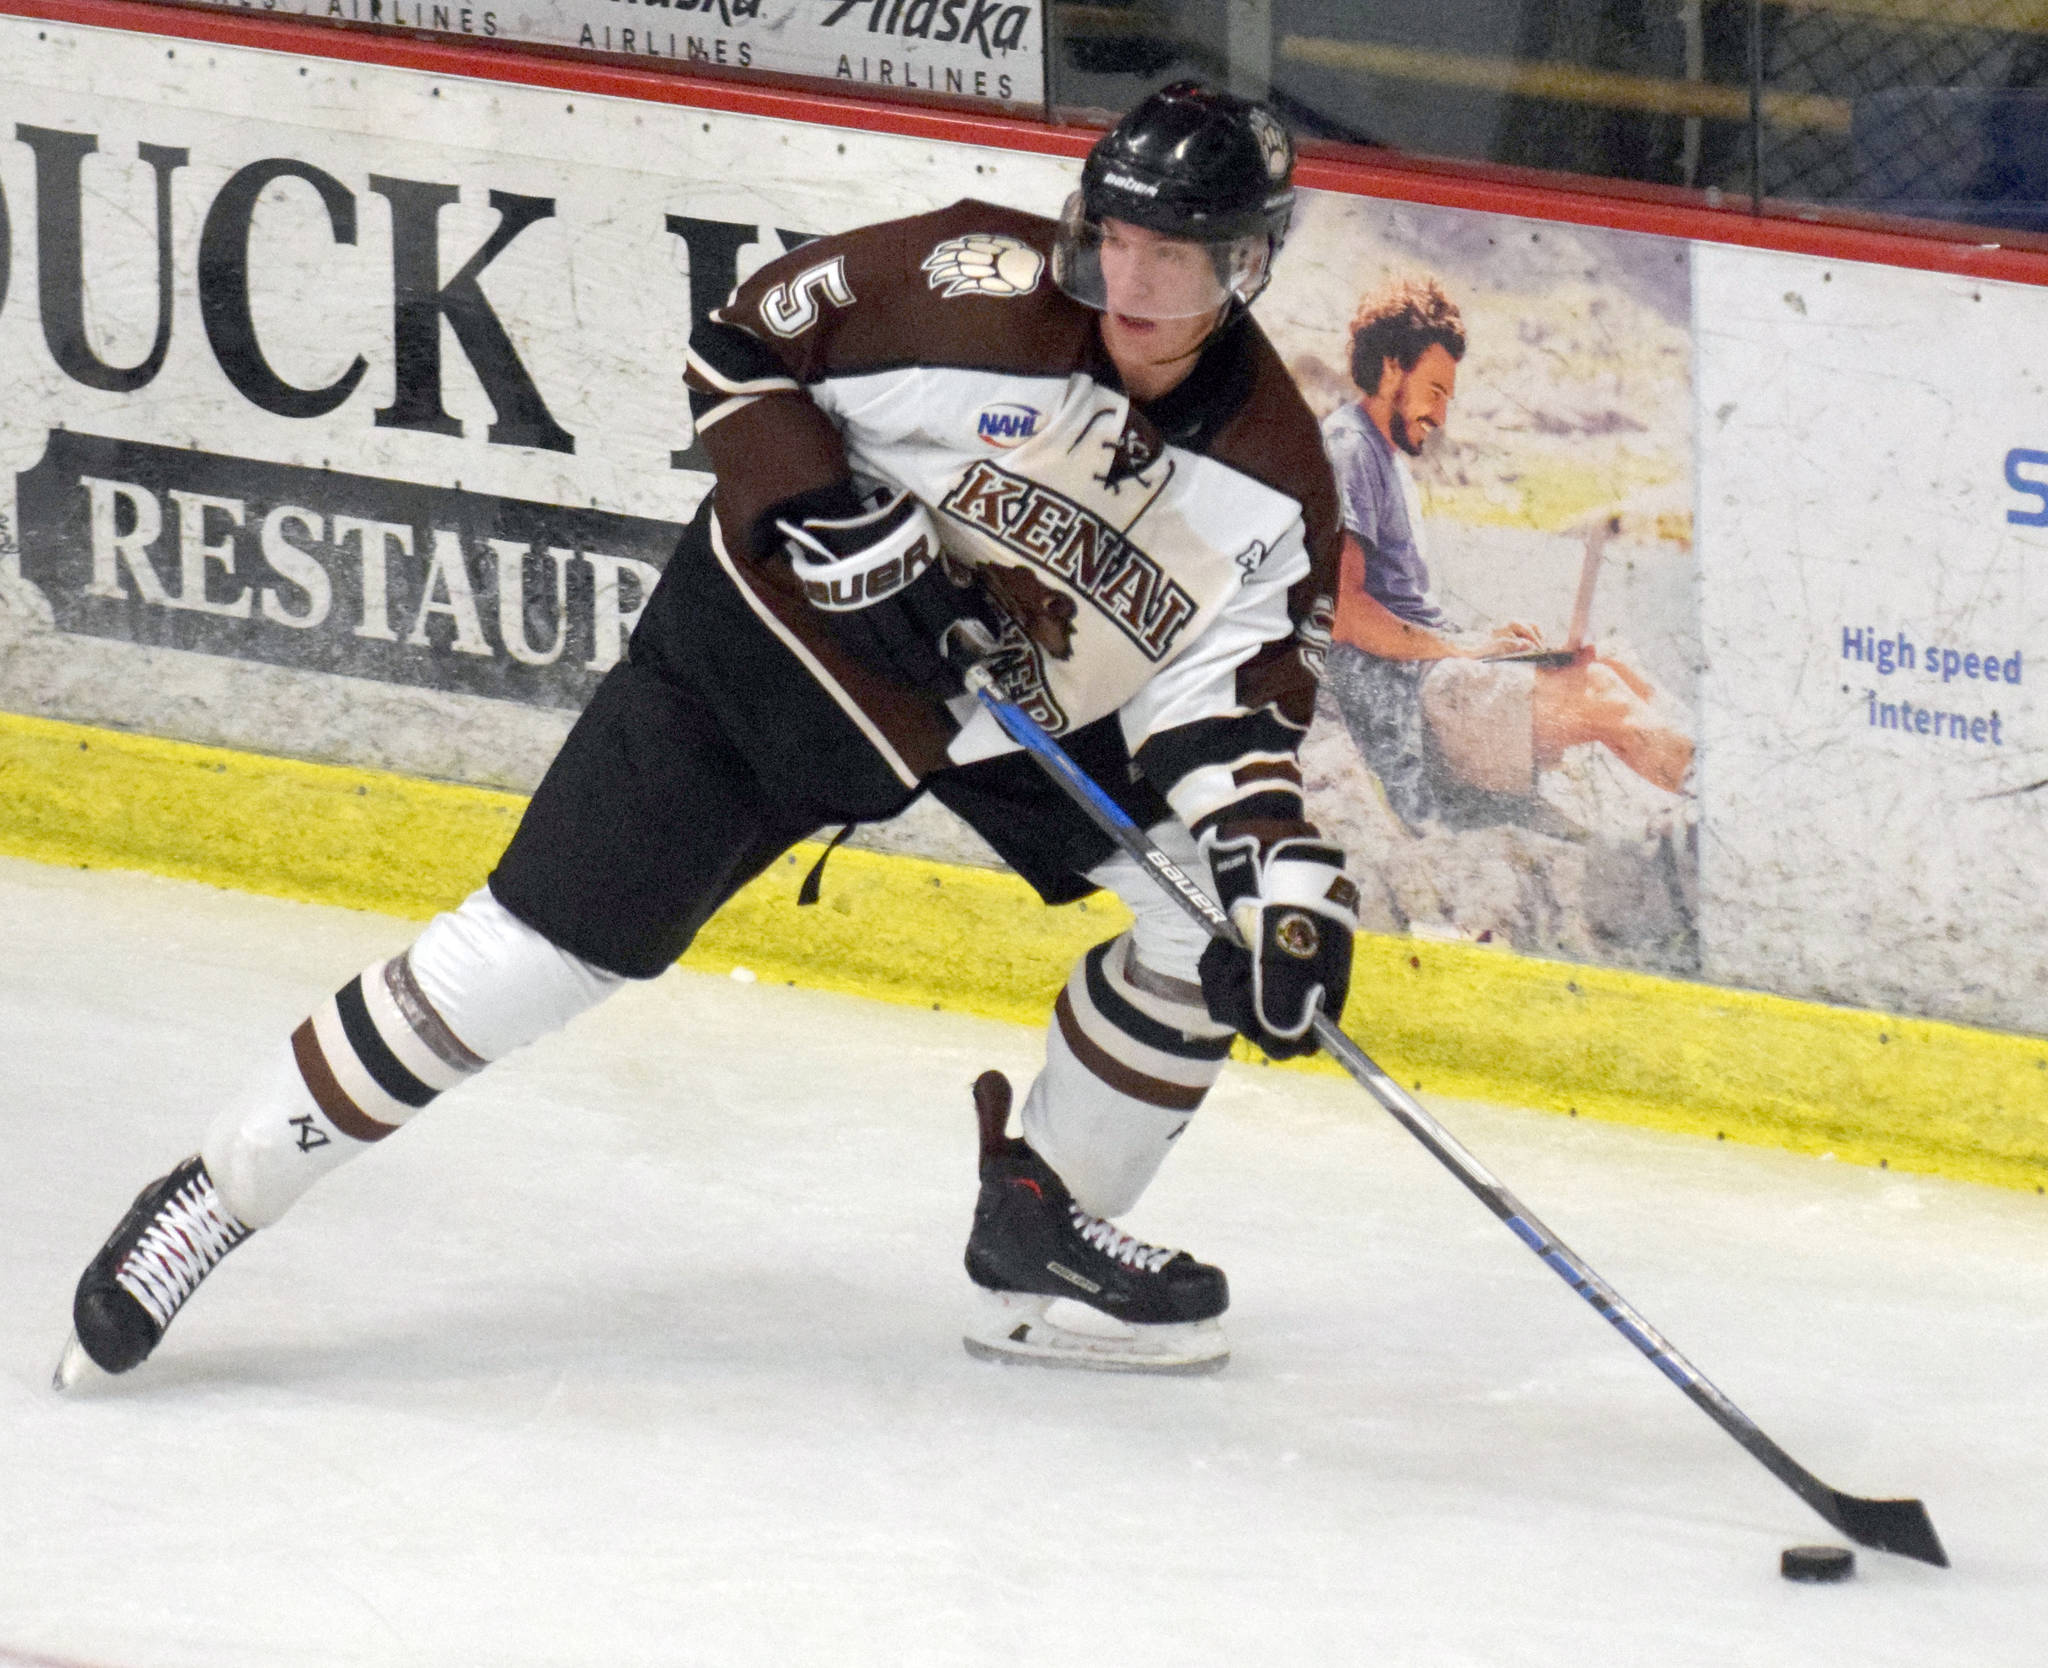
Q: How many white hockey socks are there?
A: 2